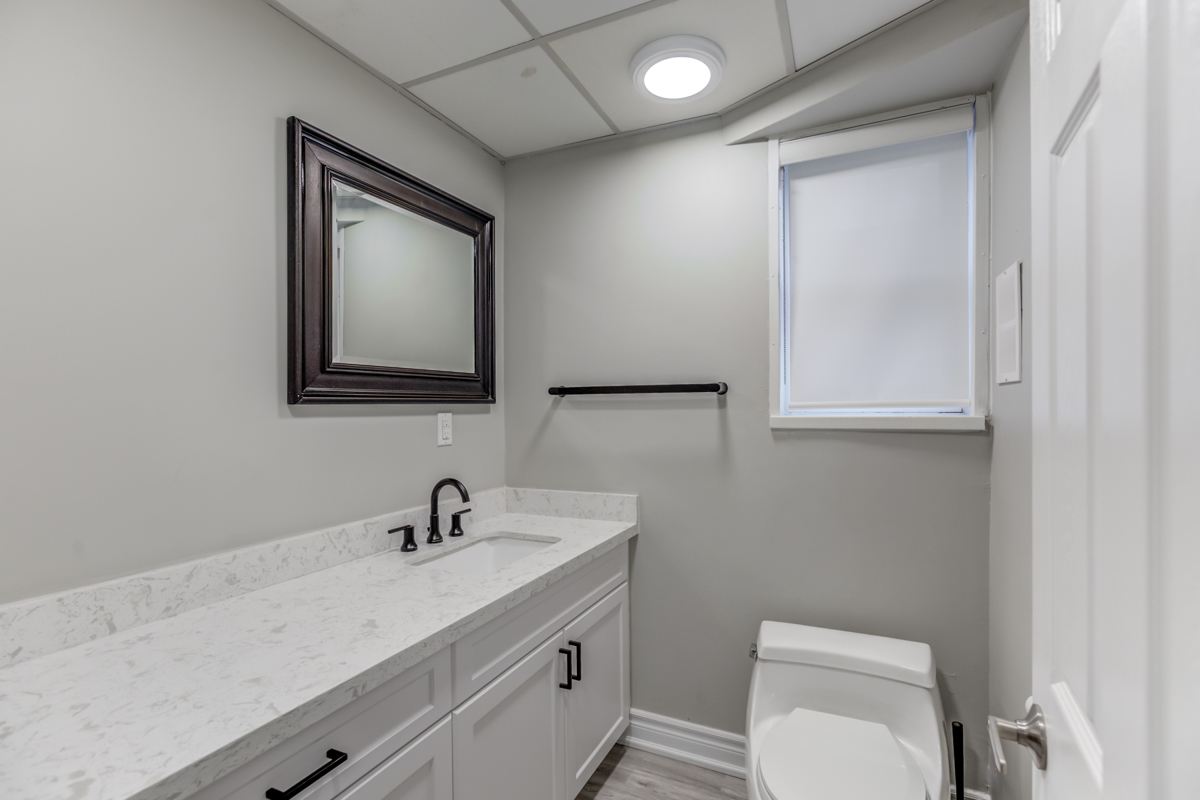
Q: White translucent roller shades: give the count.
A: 1